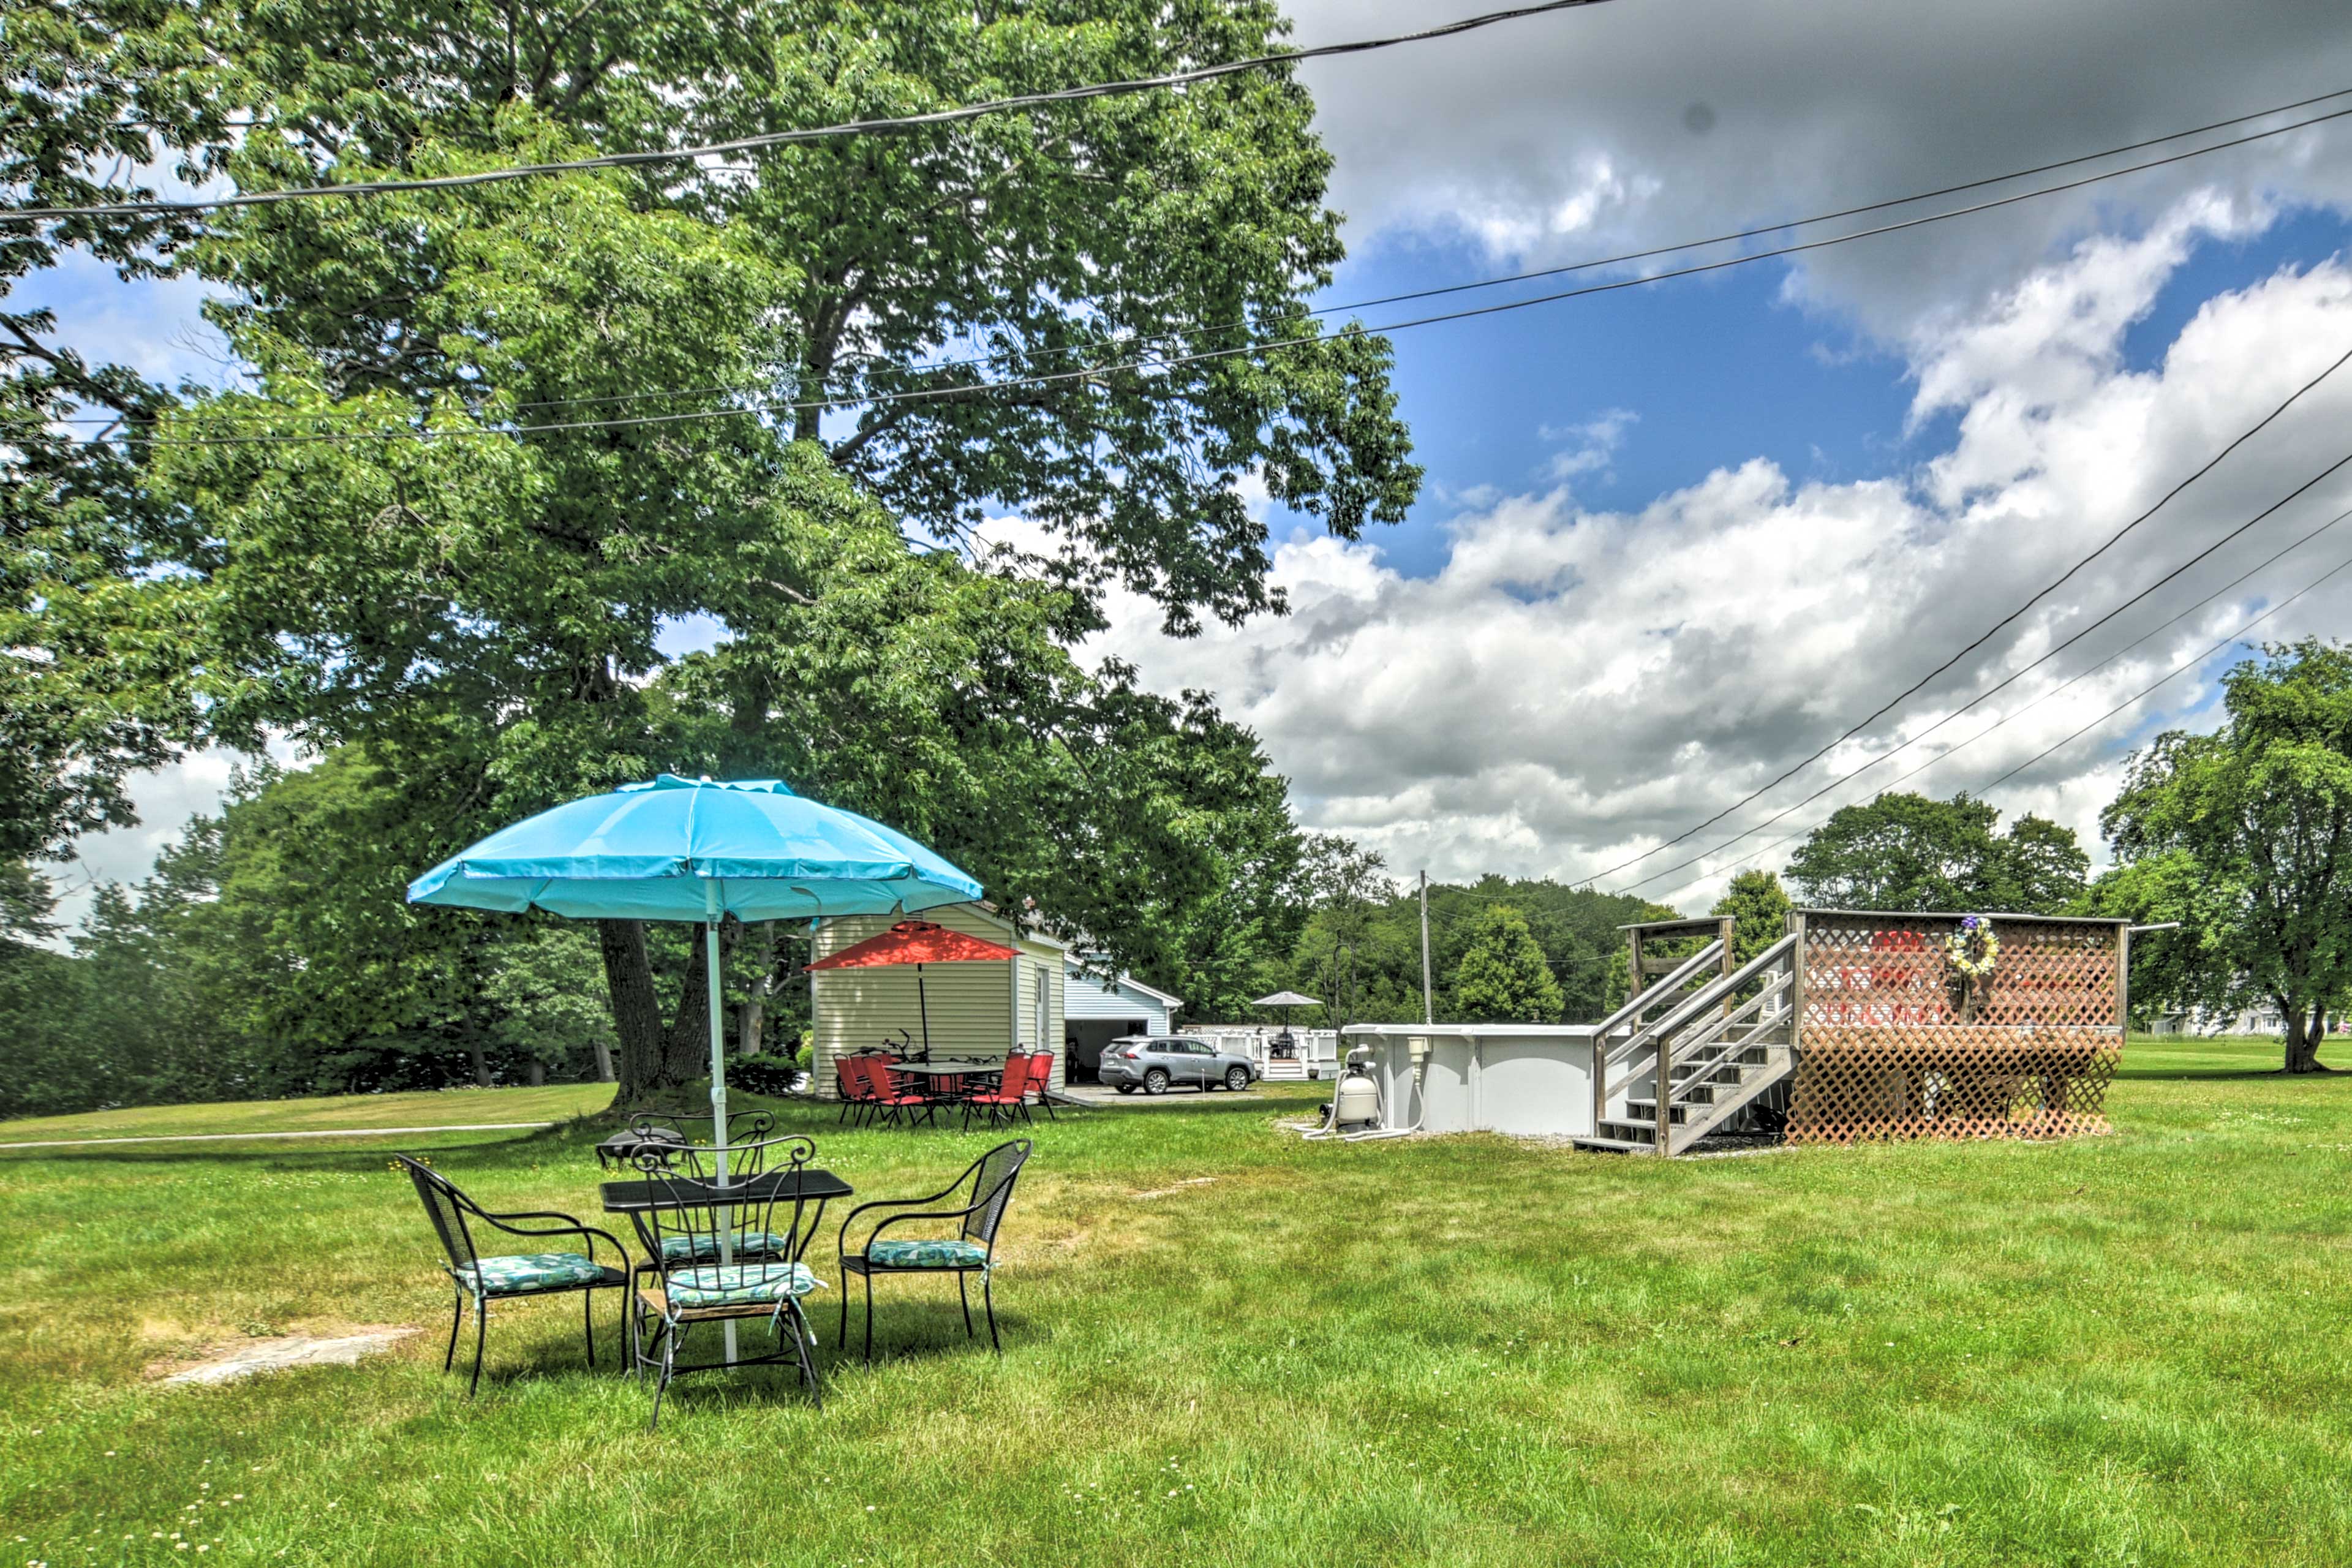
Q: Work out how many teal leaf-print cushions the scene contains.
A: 4